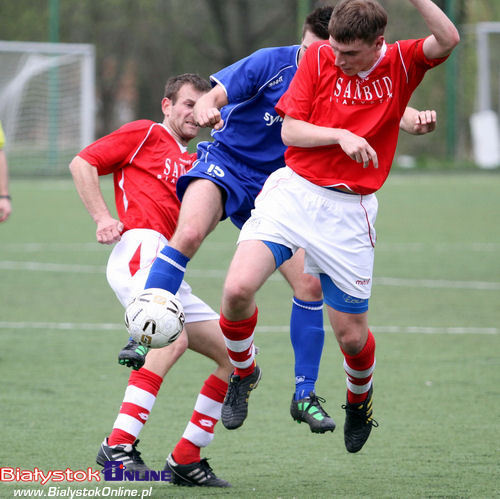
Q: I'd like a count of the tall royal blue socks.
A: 2